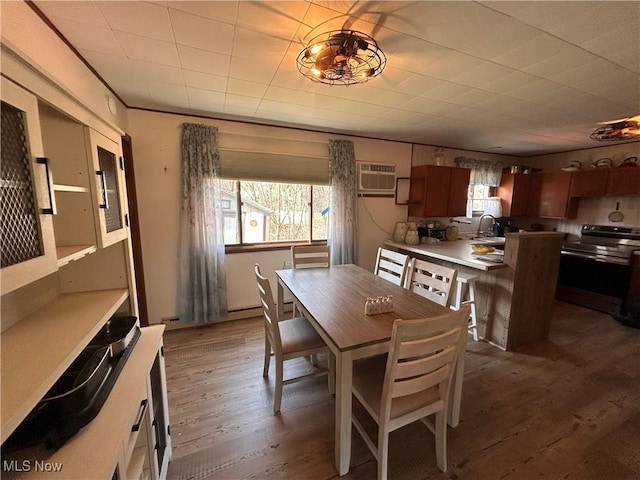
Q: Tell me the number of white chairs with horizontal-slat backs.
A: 5